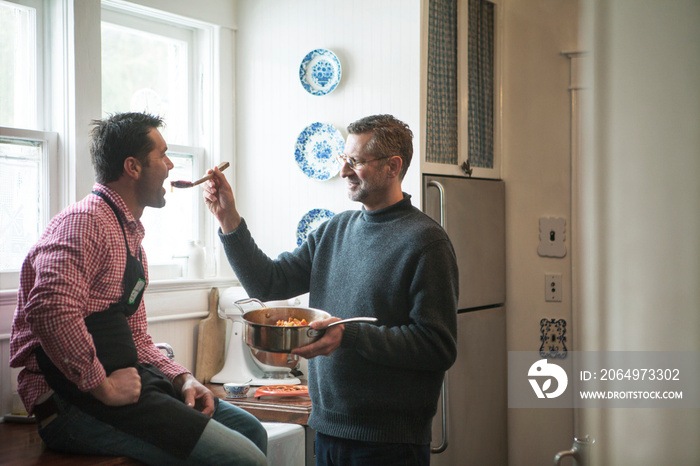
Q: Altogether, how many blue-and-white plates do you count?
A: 3